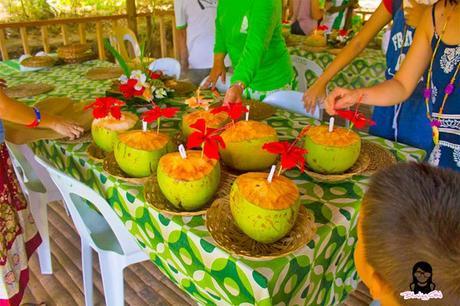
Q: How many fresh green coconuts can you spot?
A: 7